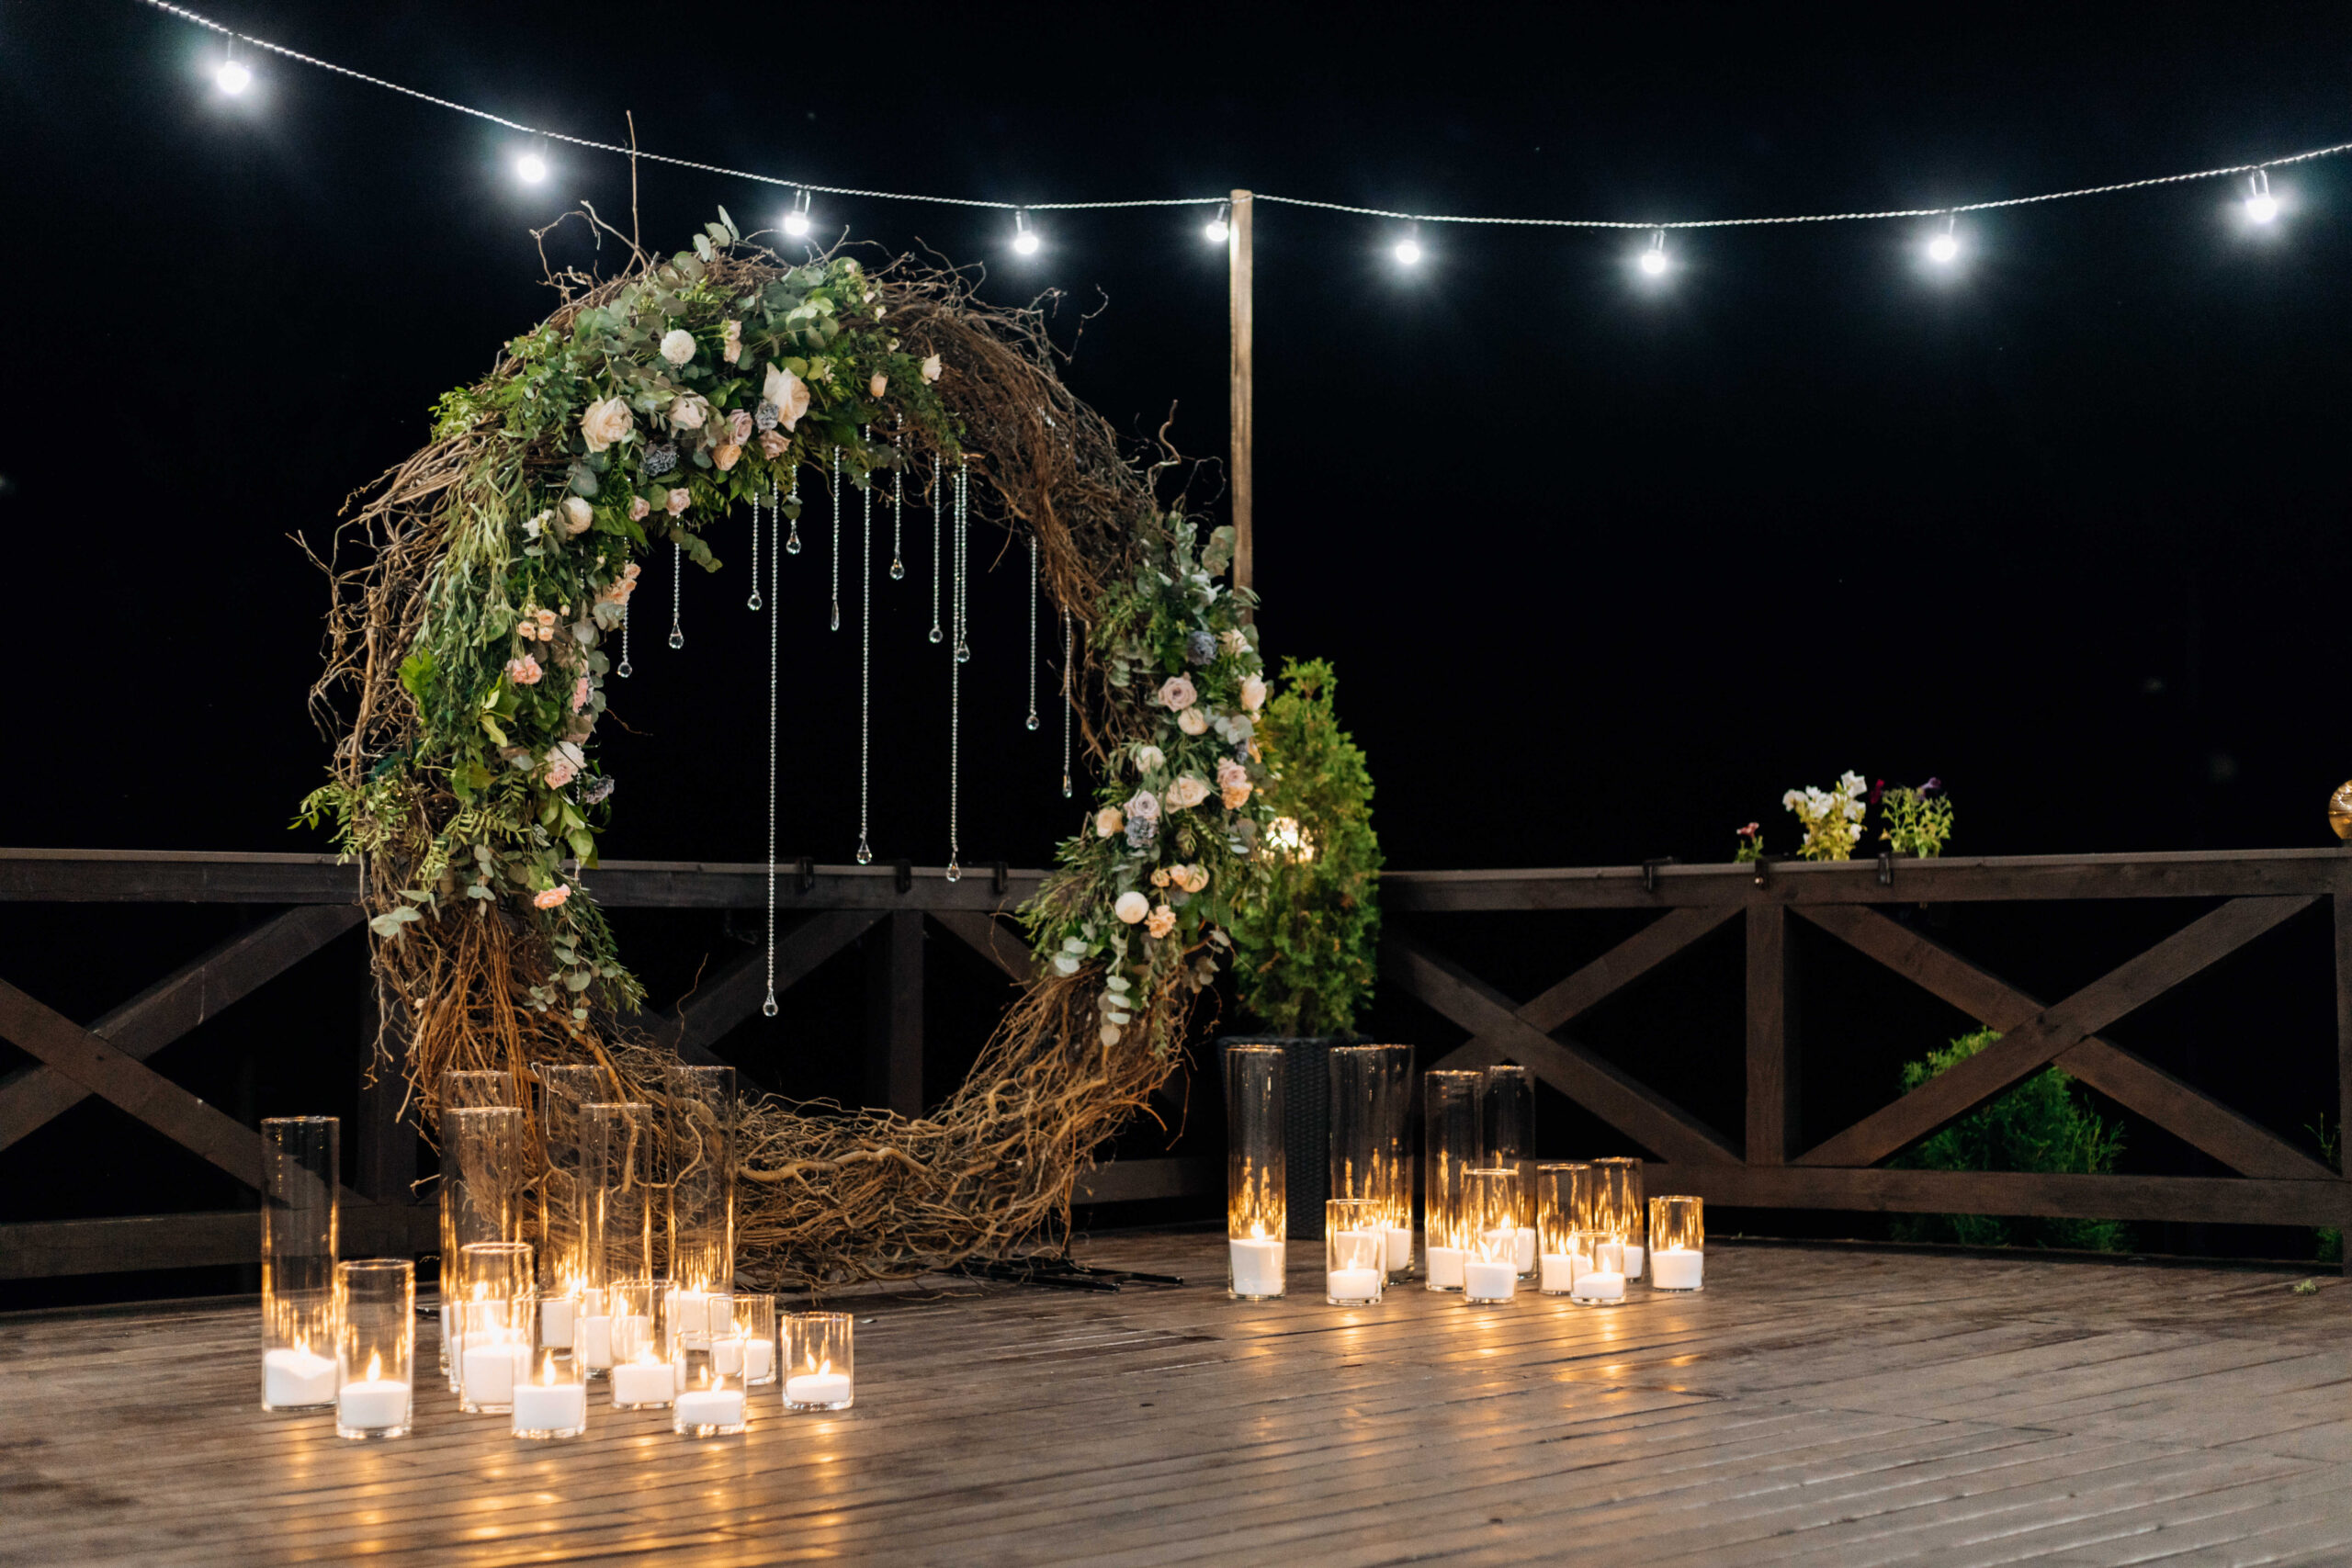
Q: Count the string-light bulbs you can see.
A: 9